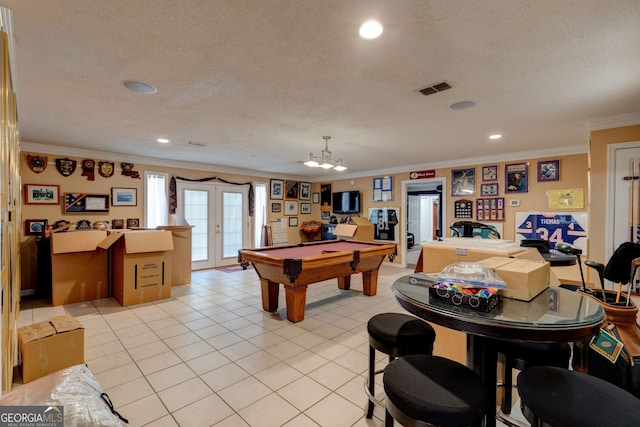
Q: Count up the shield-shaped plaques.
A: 3